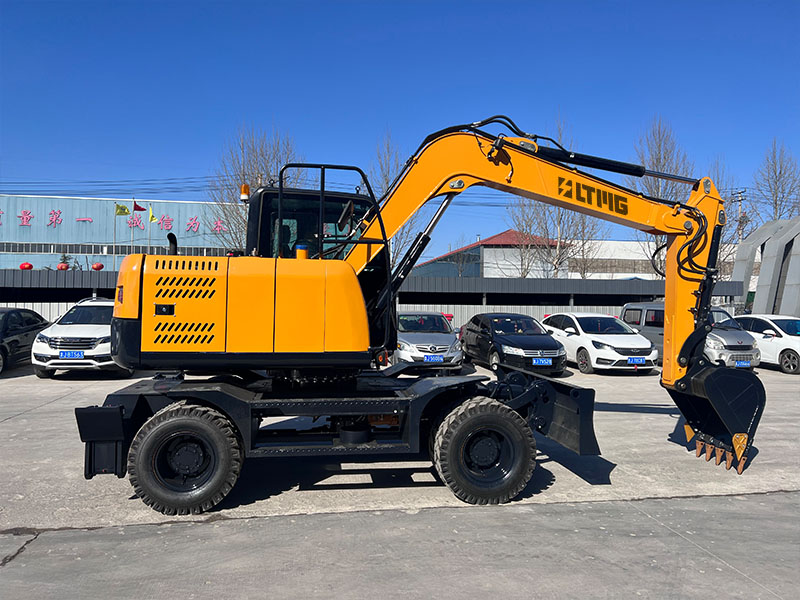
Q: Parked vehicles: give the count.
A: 7